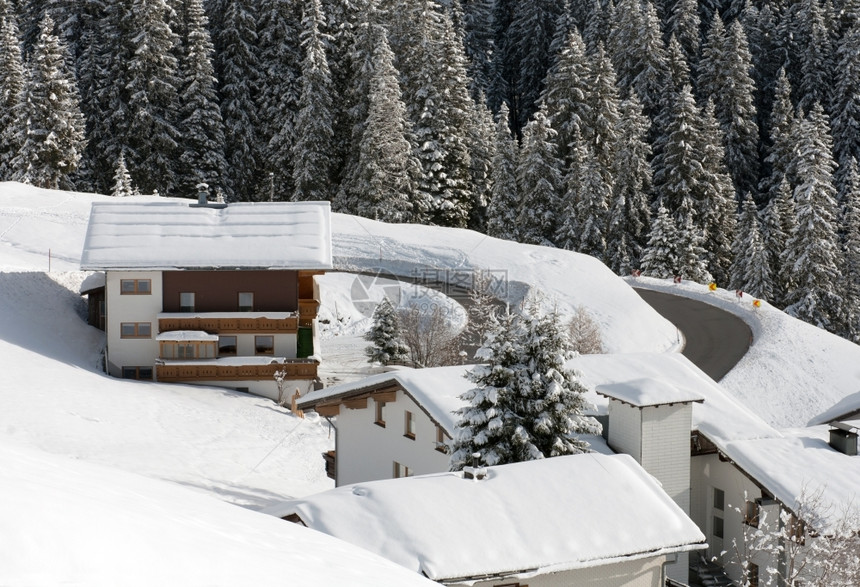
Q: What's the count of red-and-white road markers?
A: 3